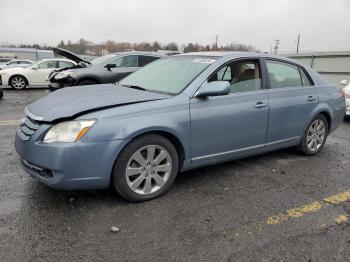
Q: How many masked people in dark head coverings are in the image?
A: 0